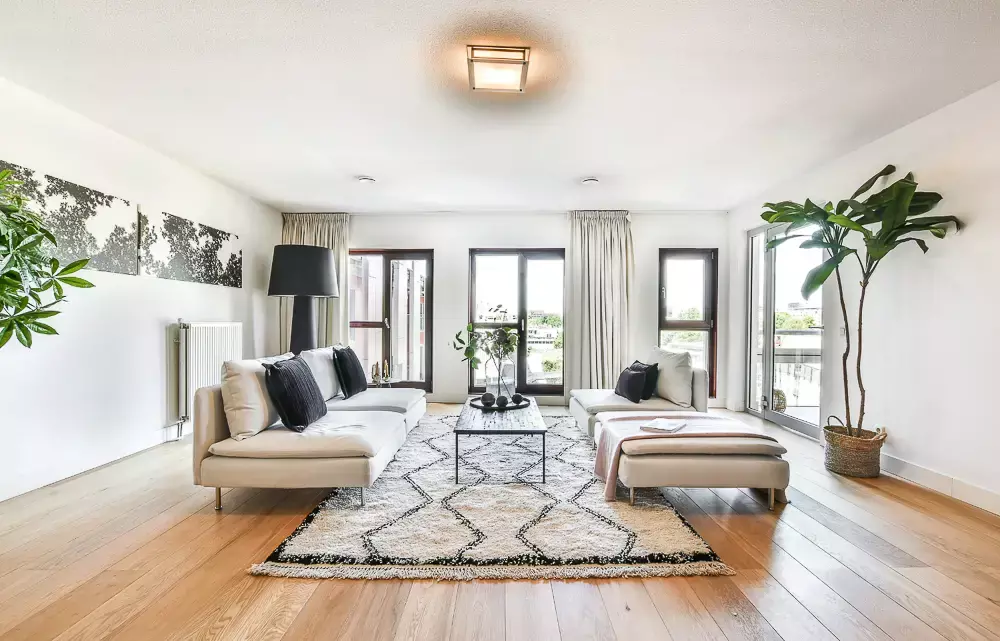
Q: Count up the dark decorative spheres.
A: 3